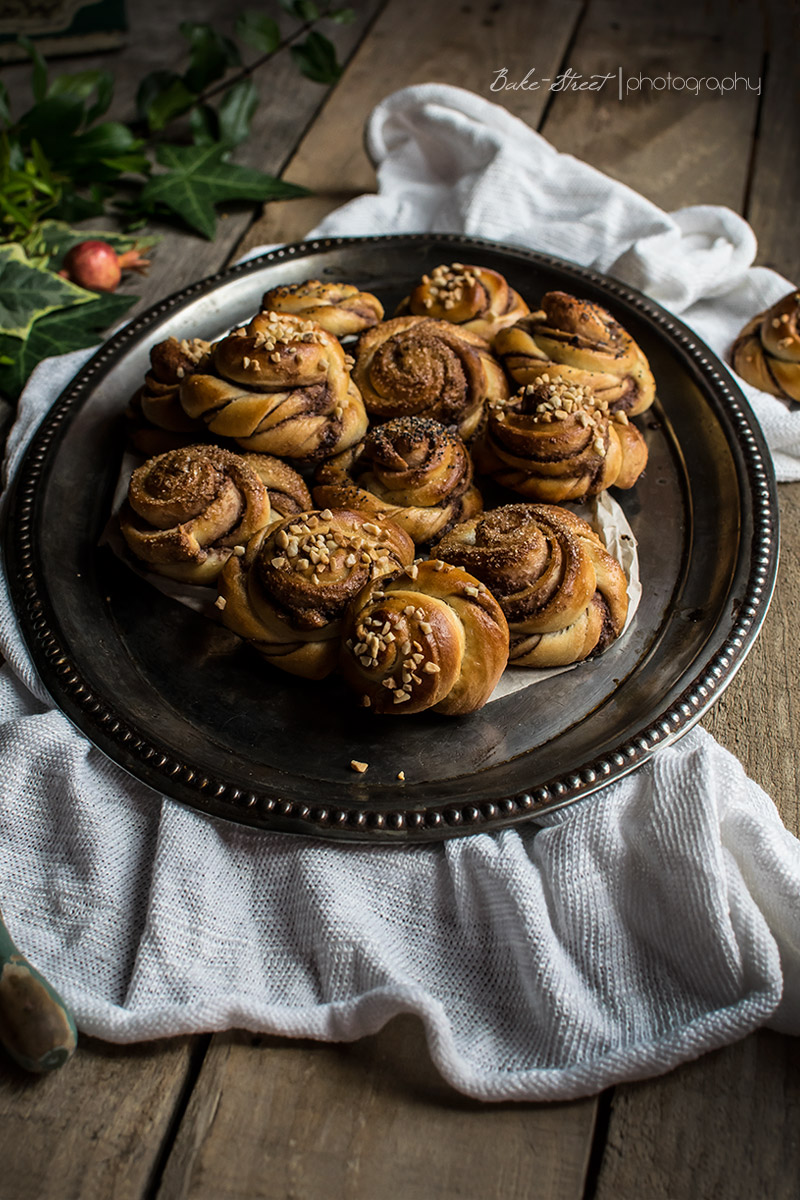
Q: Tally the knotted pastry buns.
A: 13